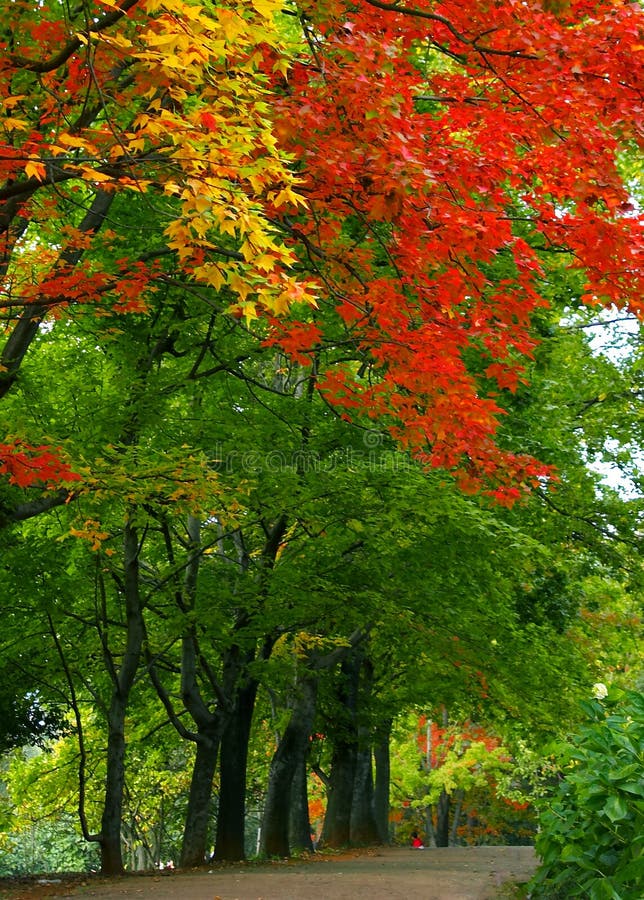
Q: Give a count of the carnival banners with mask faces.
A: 0